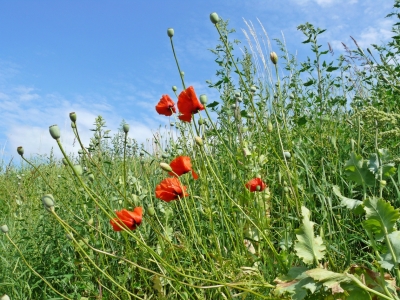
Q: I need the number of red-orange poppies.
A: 6